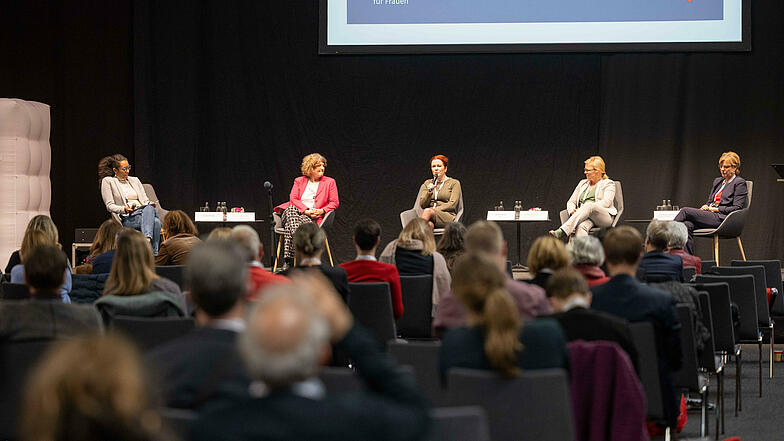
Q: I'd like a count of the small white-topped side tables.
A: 3